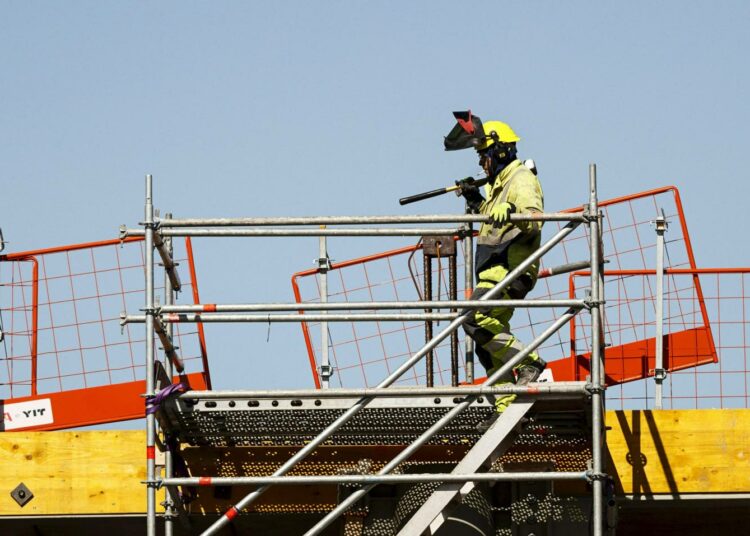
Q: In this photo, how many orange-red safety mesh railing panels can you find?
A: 4